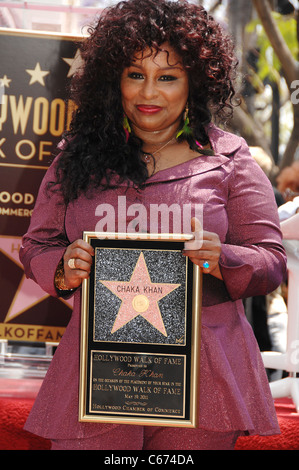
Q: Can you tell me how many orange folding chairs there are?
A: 0